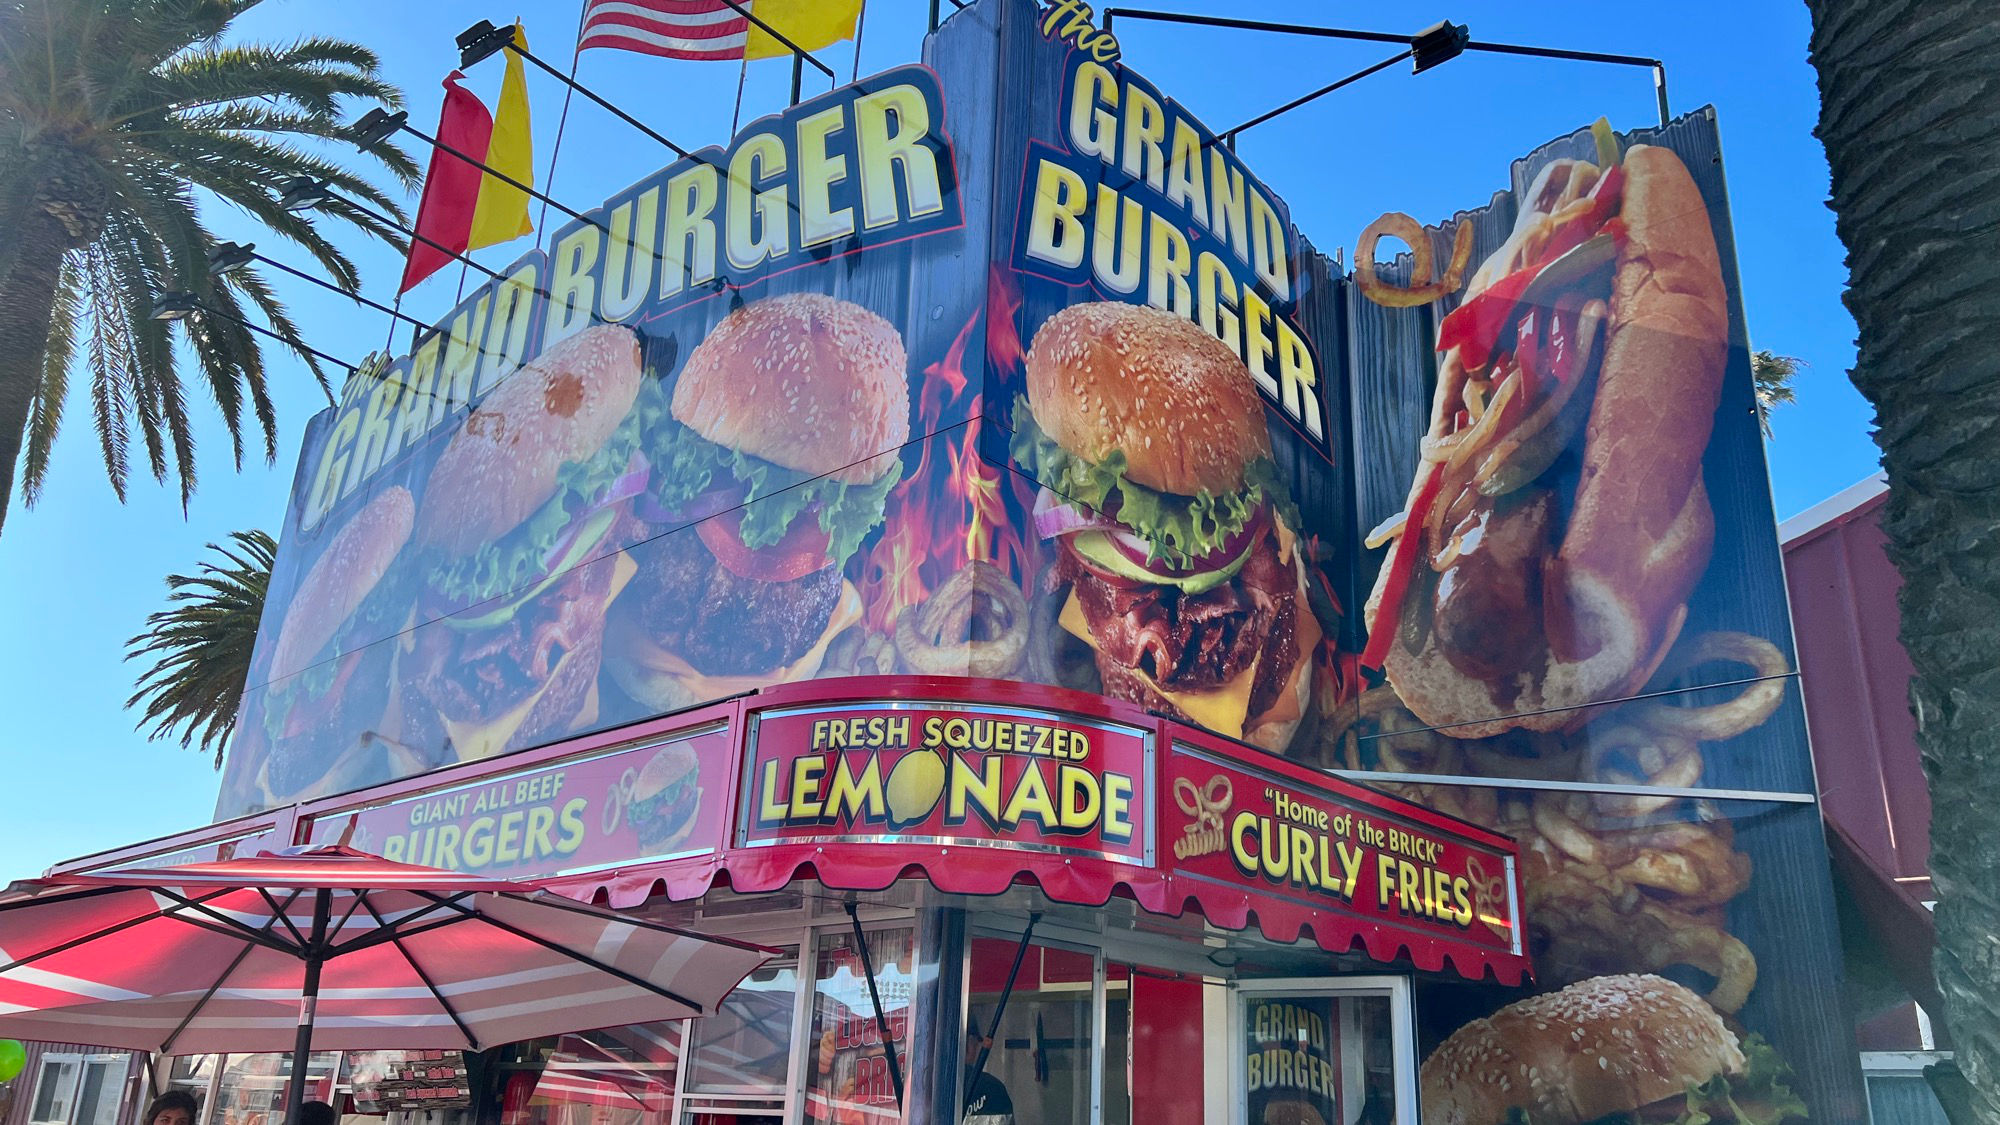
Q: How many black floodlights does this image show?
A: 6